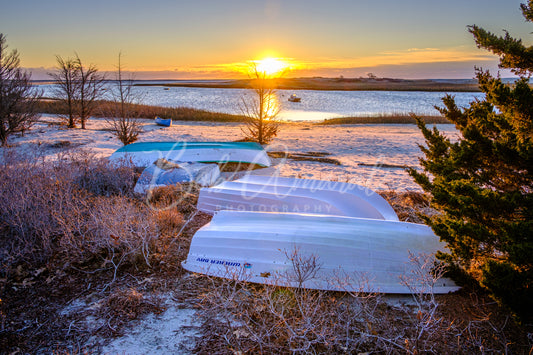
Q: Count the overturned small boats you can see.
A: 4